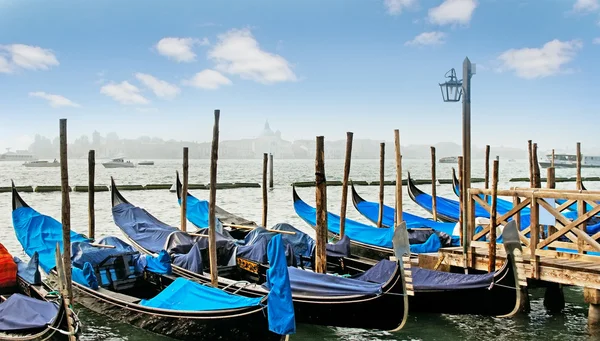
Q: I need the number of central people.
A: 0